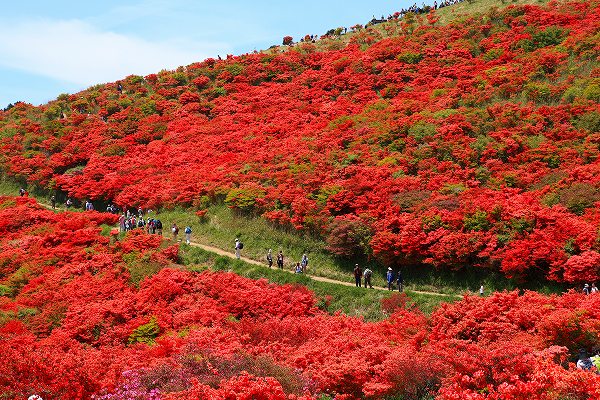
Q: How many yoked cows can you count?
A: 0